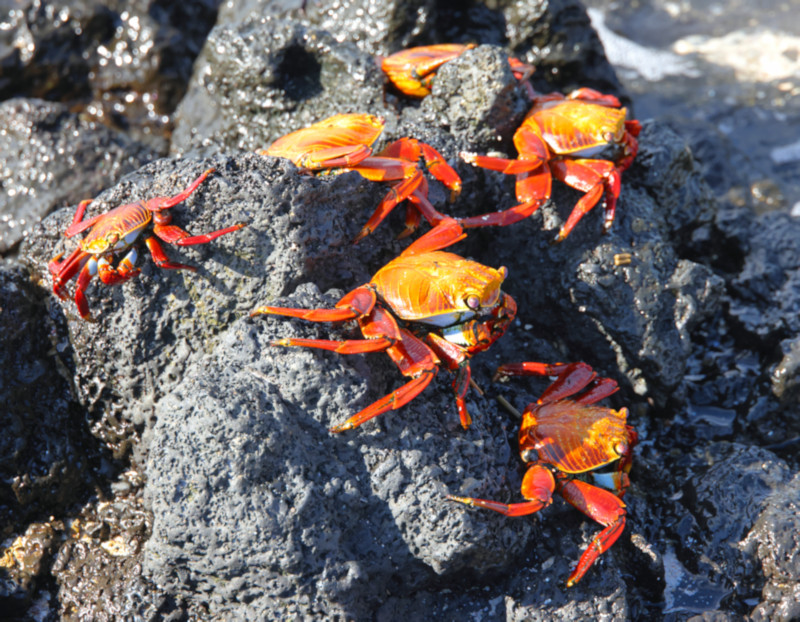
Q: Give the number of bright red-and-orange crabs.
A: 6